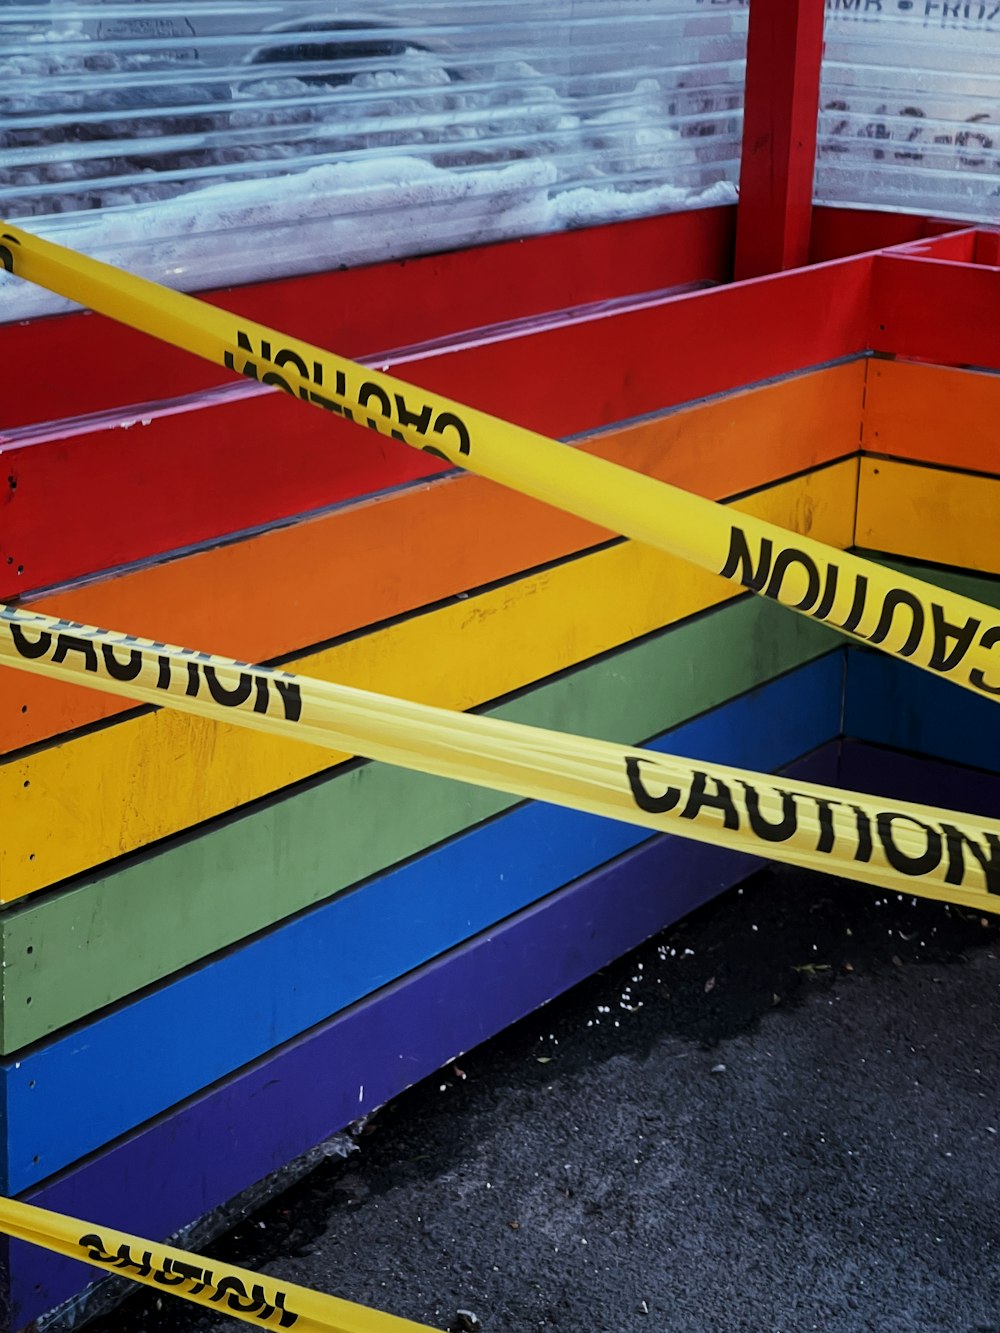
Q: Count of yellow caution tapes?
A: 3